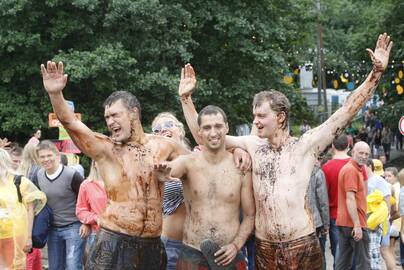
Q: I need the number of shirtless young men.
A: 3